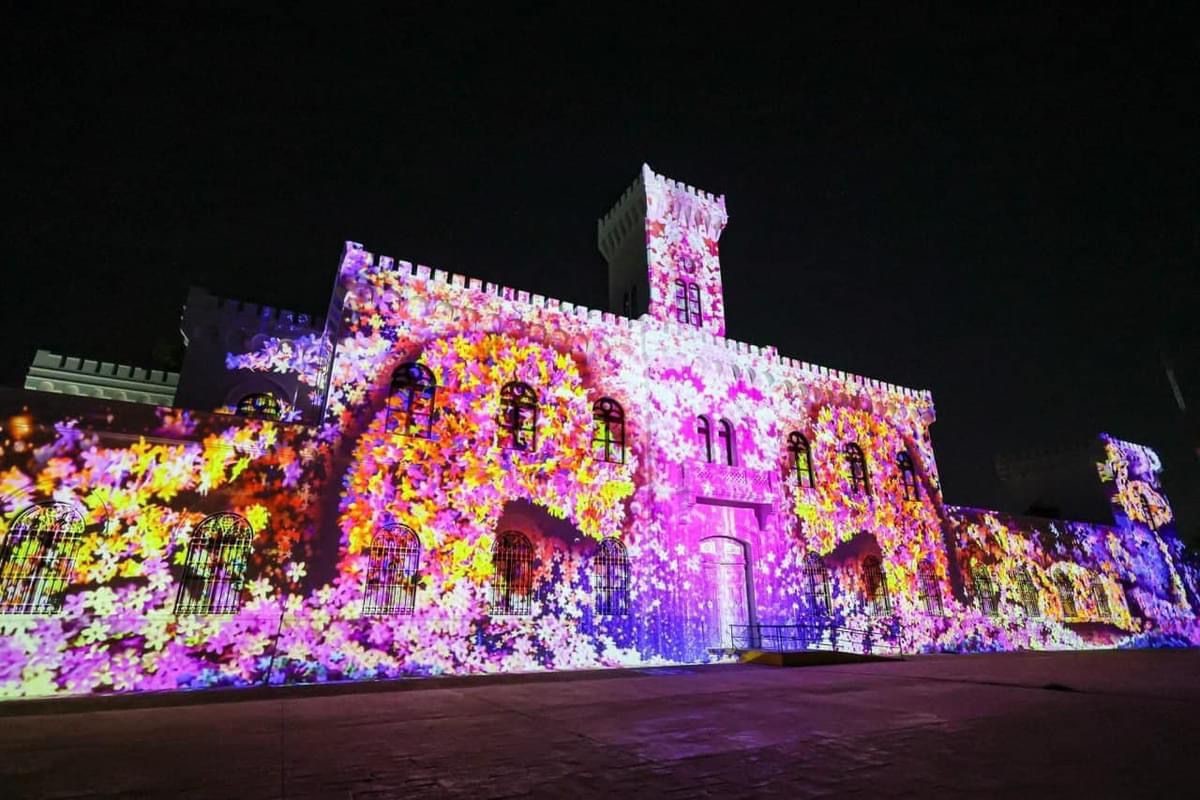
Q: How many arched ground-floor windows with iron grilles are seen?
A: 12